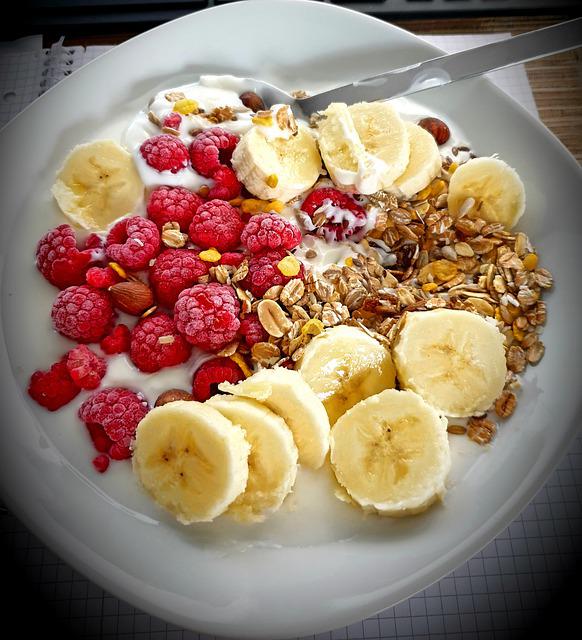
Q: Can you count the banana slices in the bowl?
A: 12